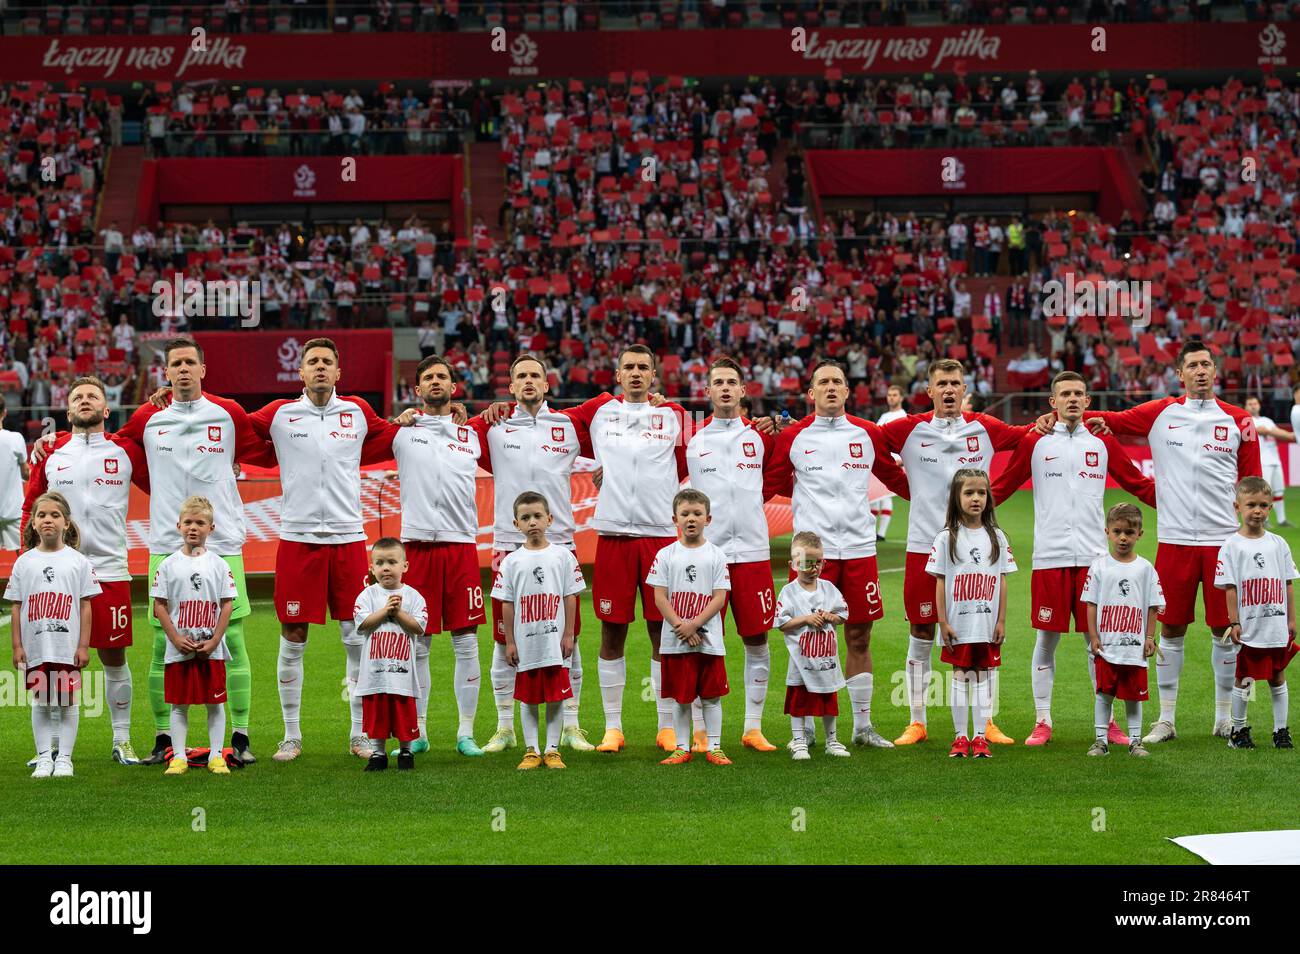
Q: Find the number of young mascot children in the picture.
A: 9